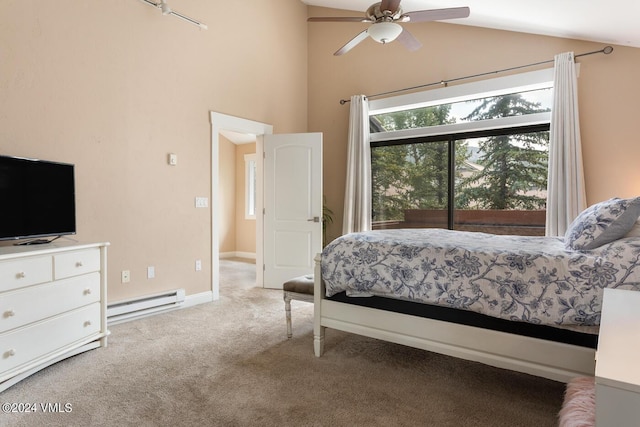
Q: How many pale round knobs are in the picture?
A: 6